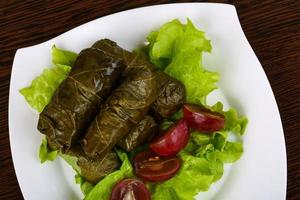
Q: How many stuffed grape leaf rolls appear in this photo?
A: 5